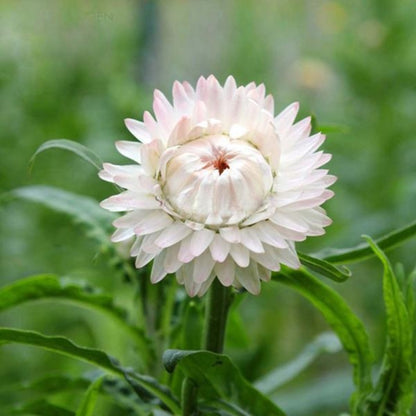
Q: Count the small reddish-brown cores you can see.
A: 1